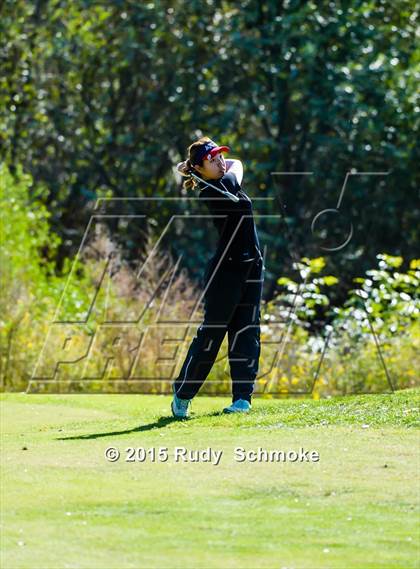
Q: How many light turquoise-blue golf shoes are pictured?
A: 2